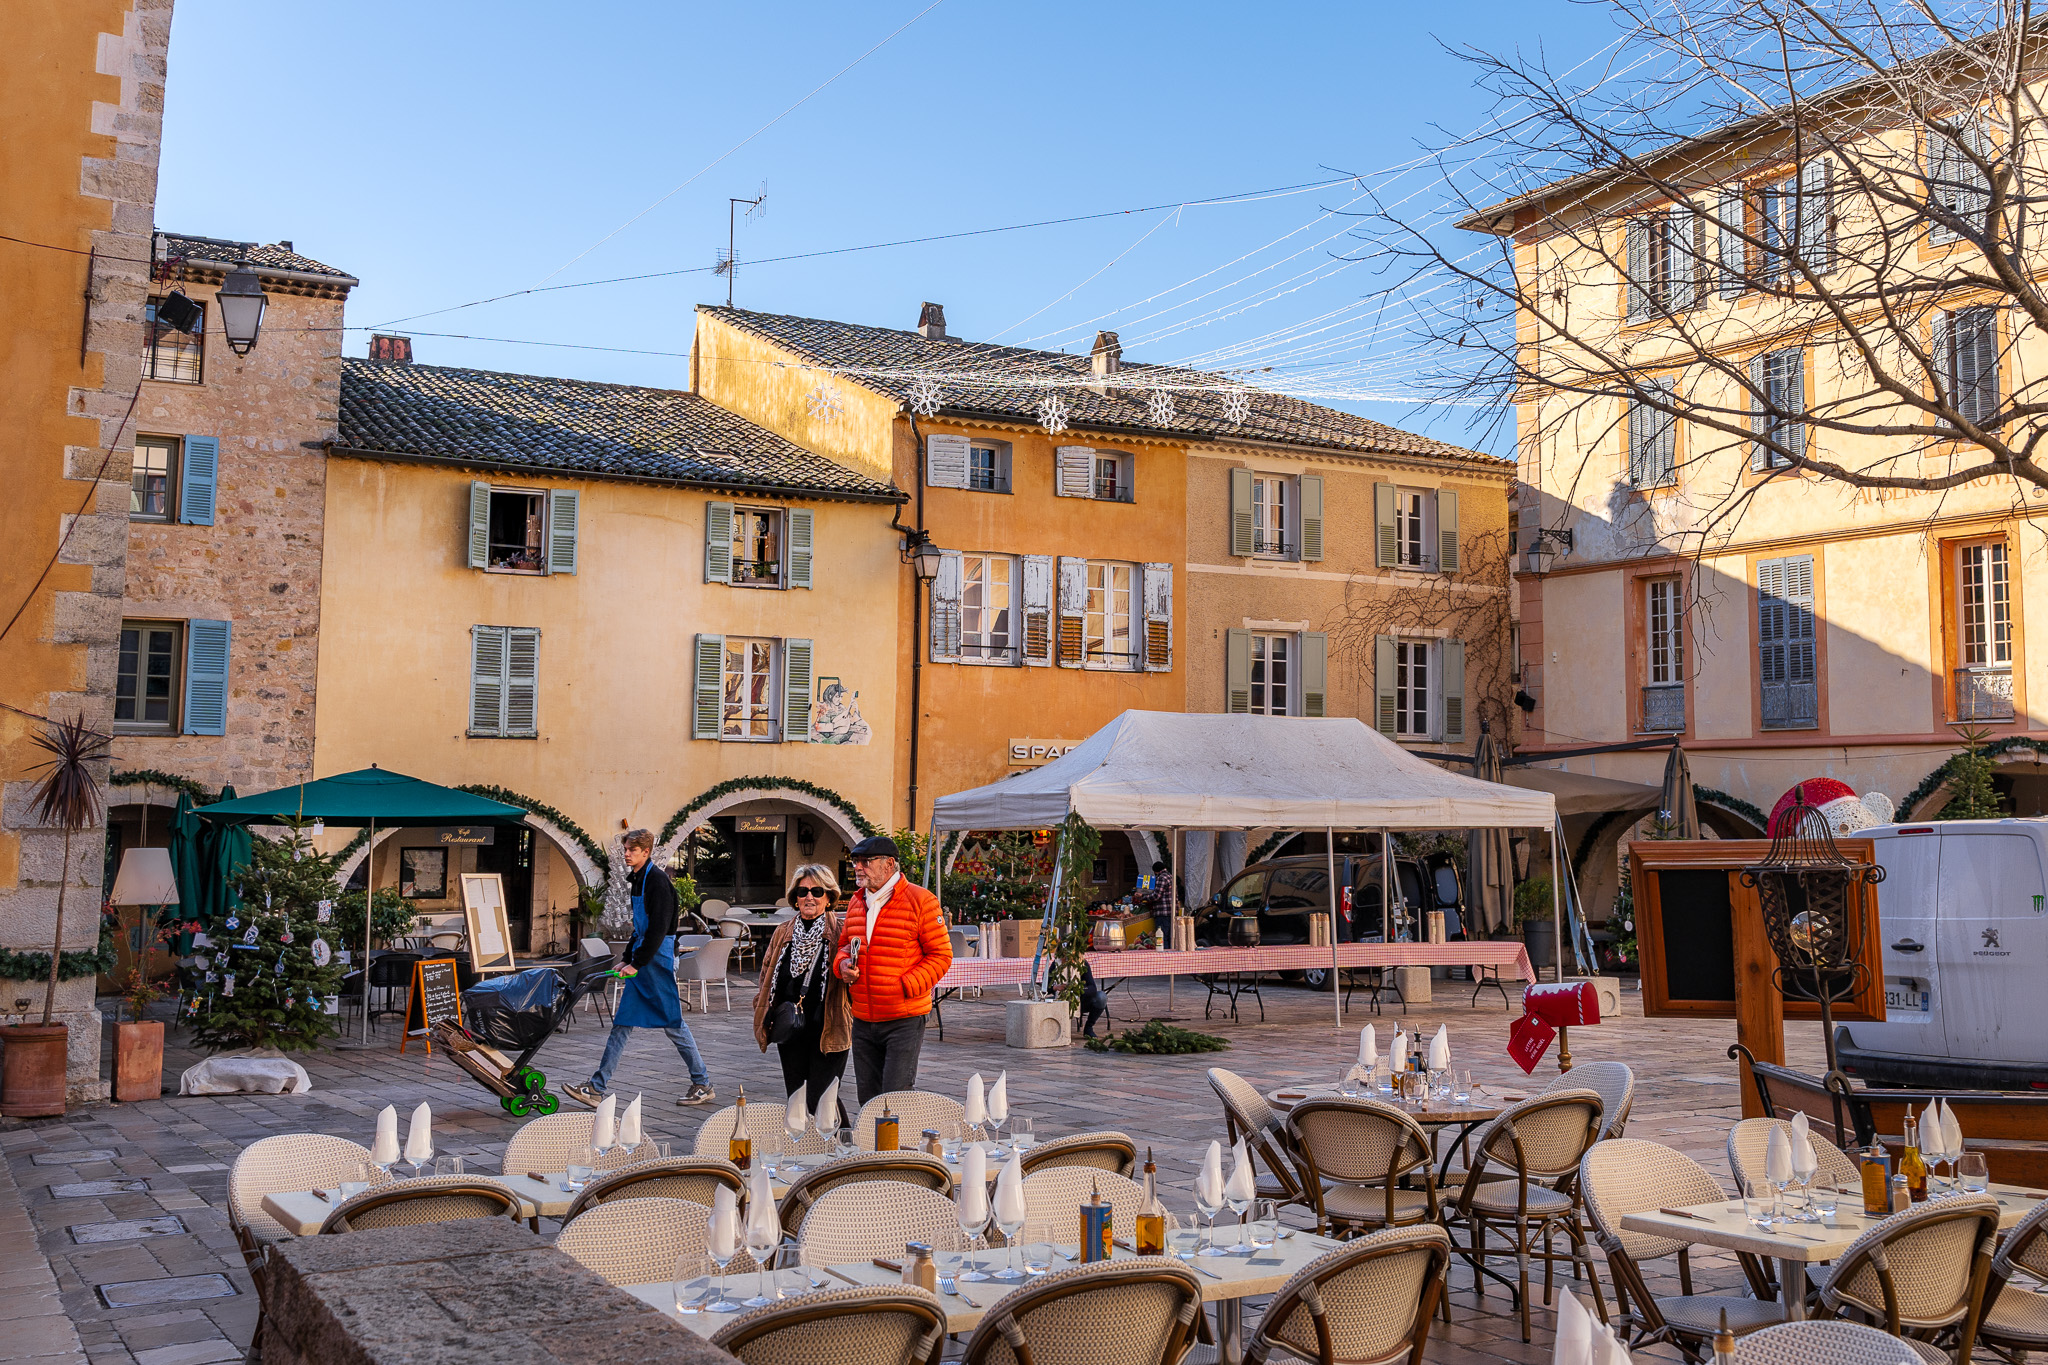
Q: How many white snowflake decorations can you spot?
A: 5